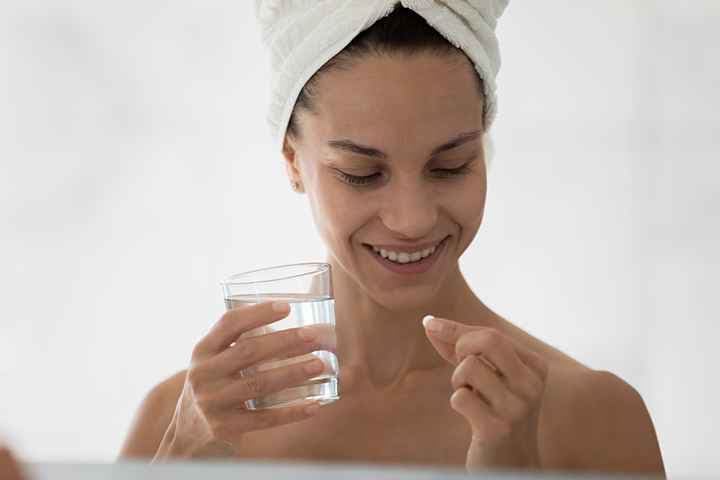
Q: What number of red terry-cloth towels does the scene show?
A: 0